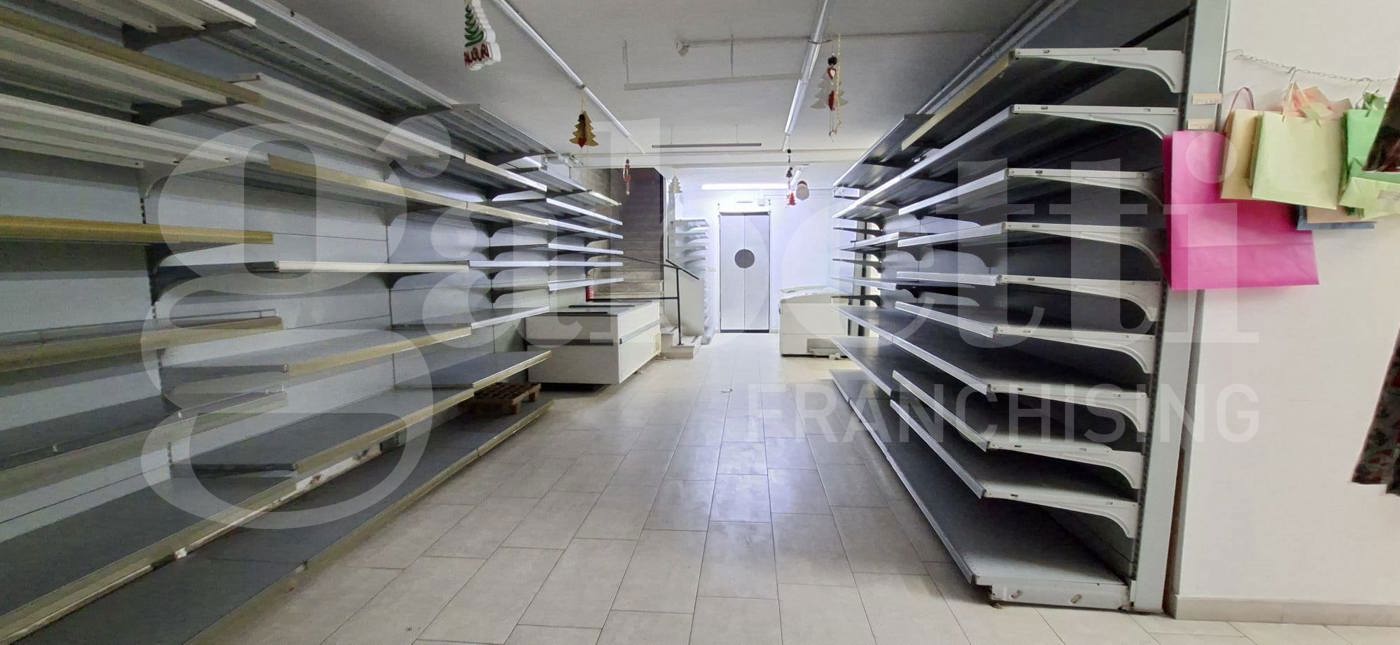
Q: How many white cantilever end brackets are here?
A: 9